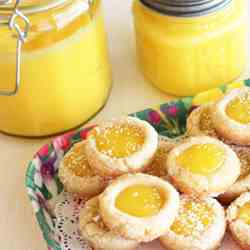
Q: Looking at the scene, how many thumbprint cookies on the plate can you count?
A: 11